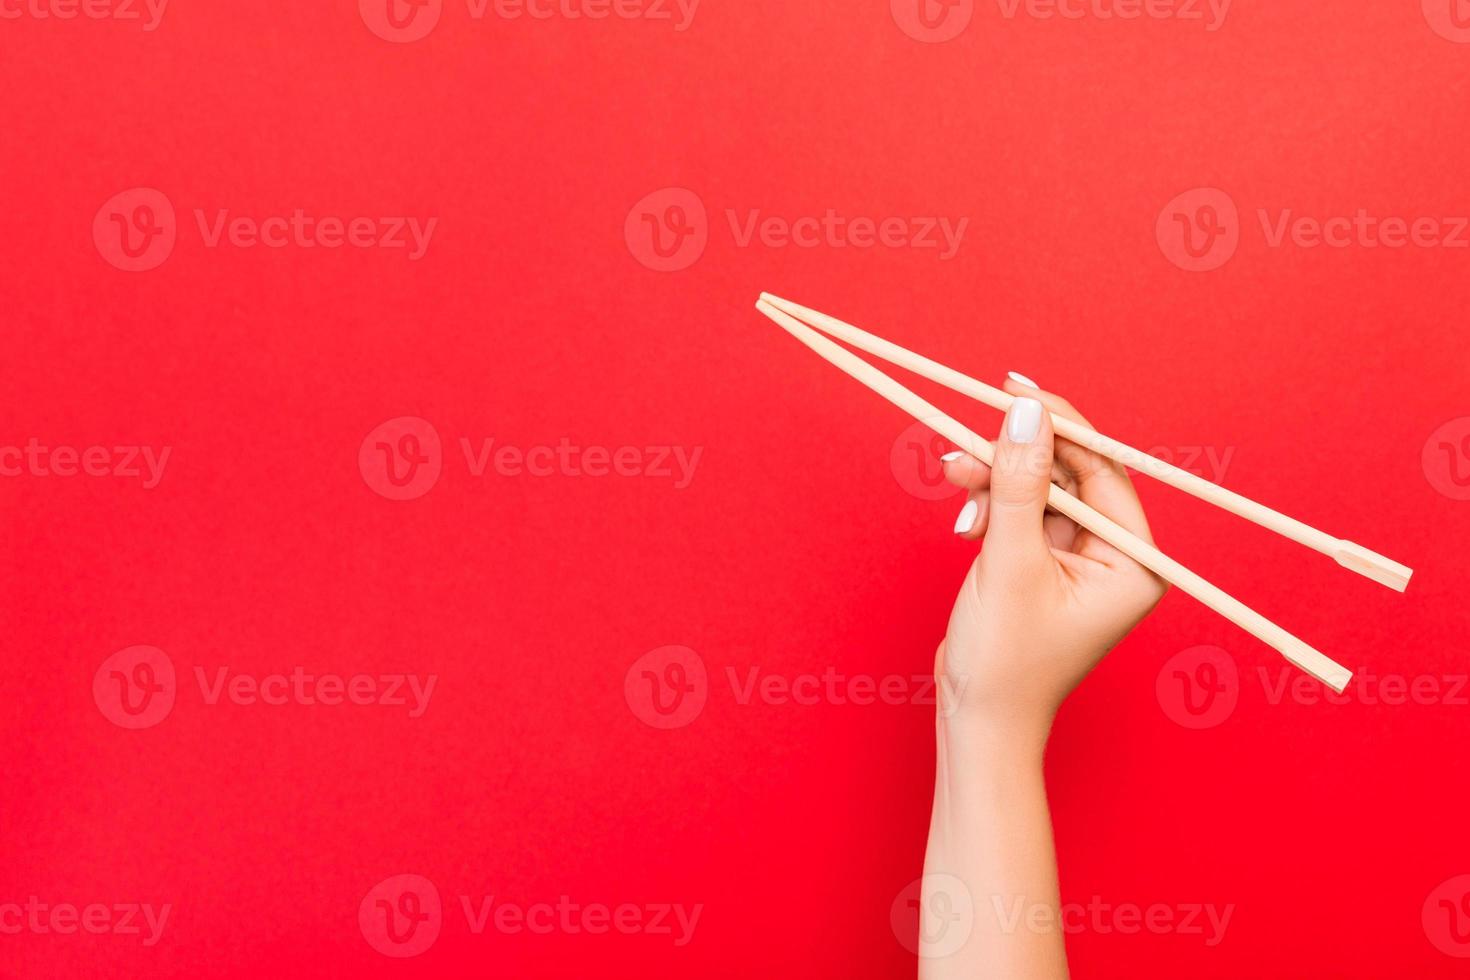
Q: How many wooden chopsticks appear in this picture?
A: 2